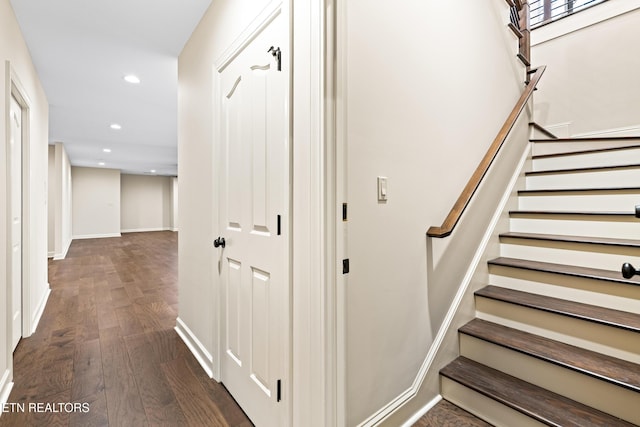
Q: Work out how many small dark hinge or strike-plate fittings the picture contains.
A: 5